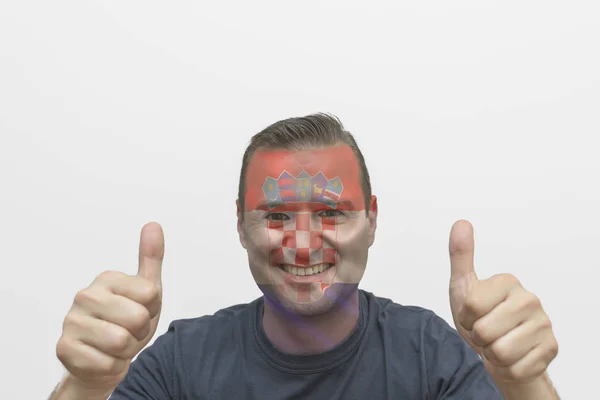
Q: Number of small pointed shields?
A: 5